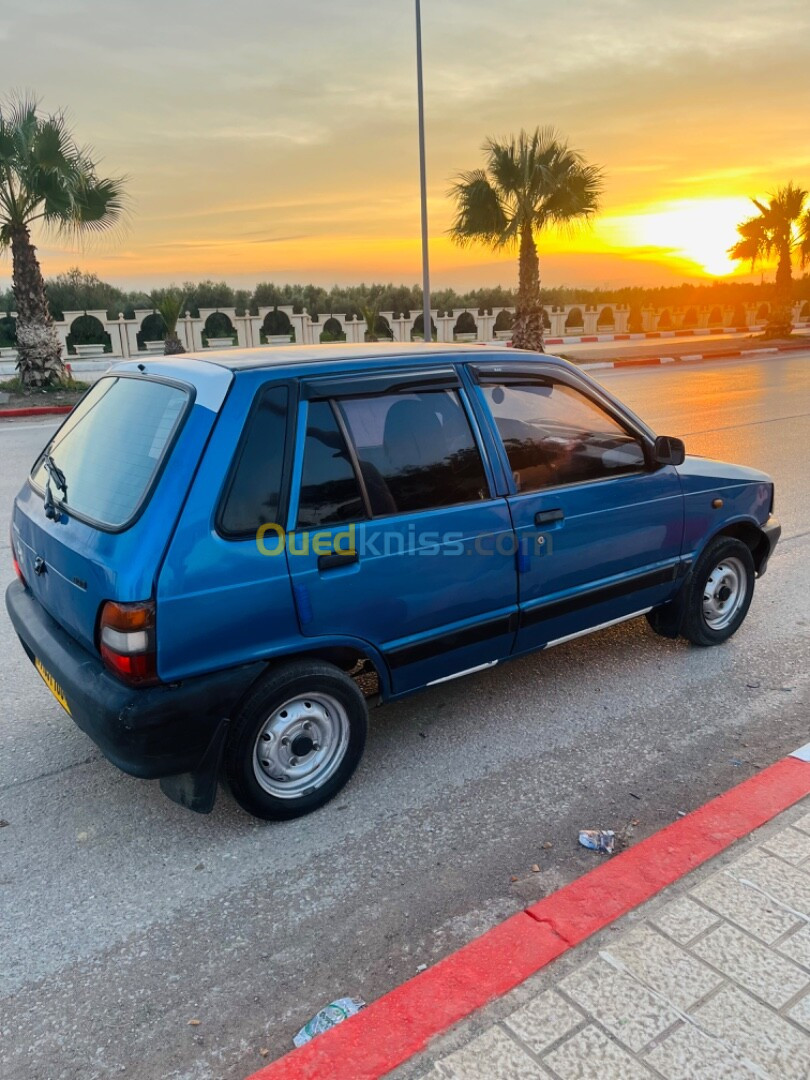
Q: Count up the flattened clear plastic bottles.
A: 1